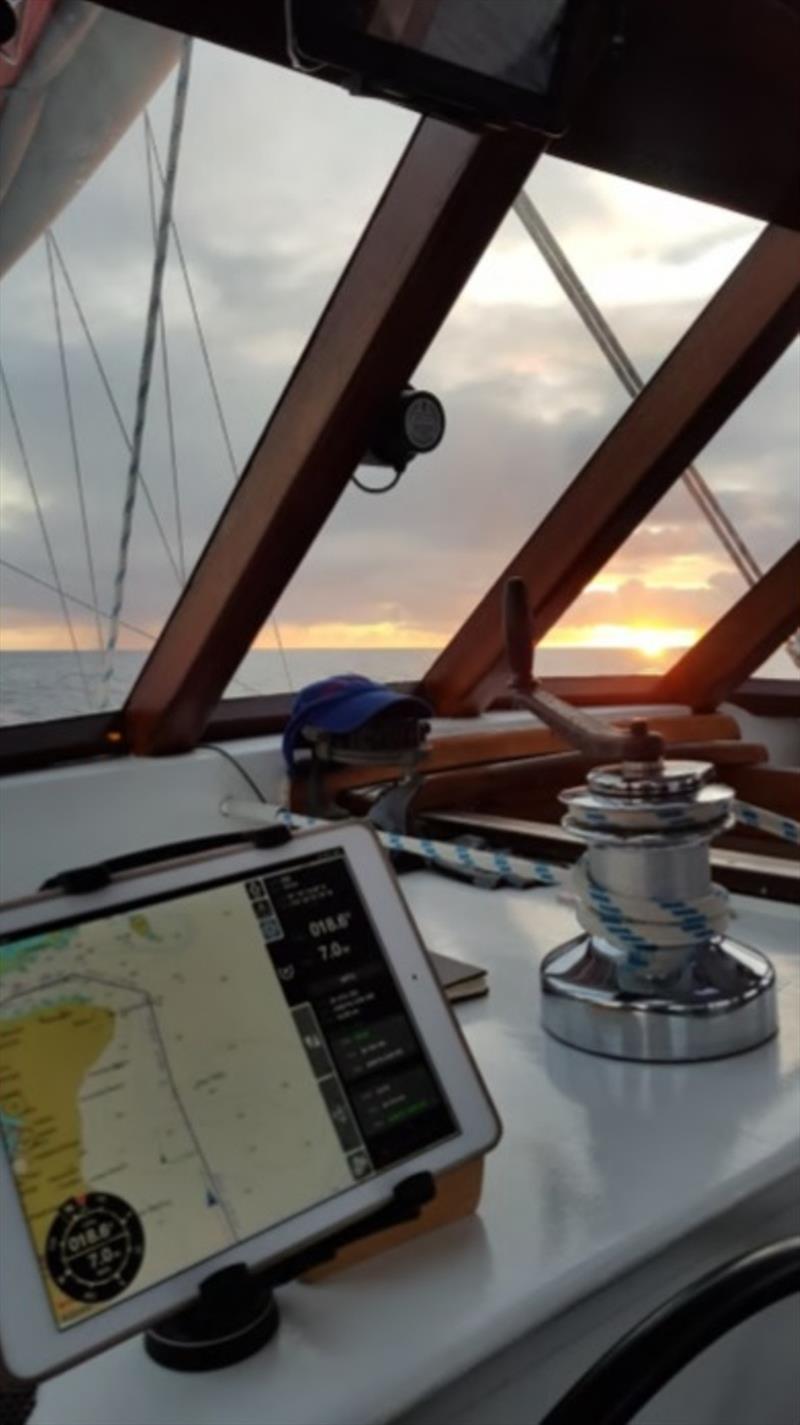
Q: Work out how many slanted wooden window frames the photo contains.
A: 3